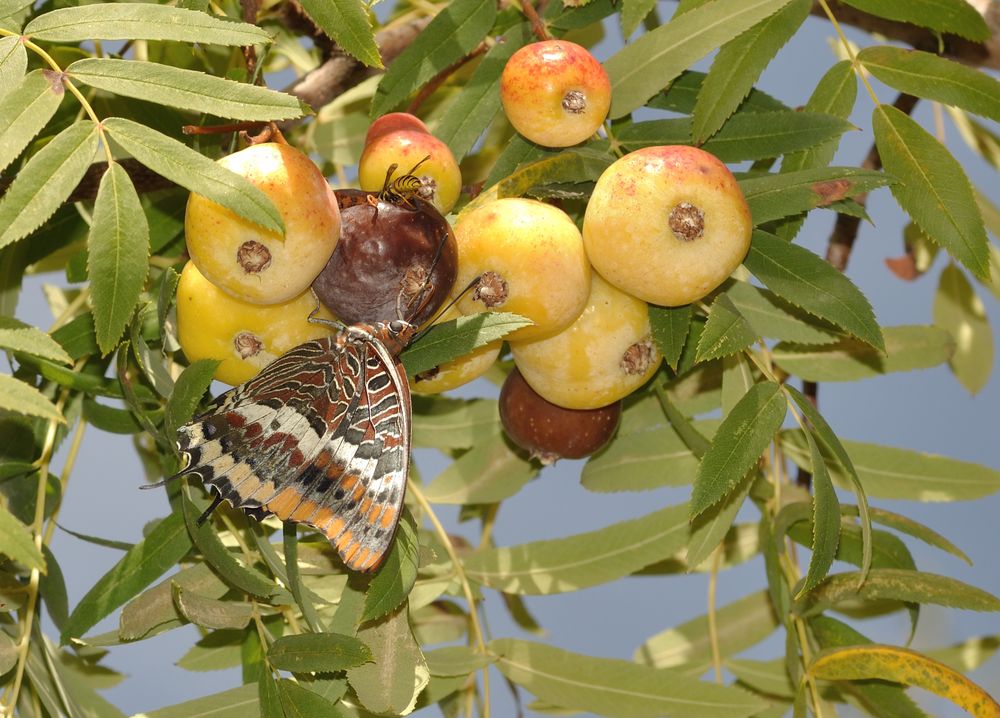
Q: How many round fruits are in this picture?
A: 11